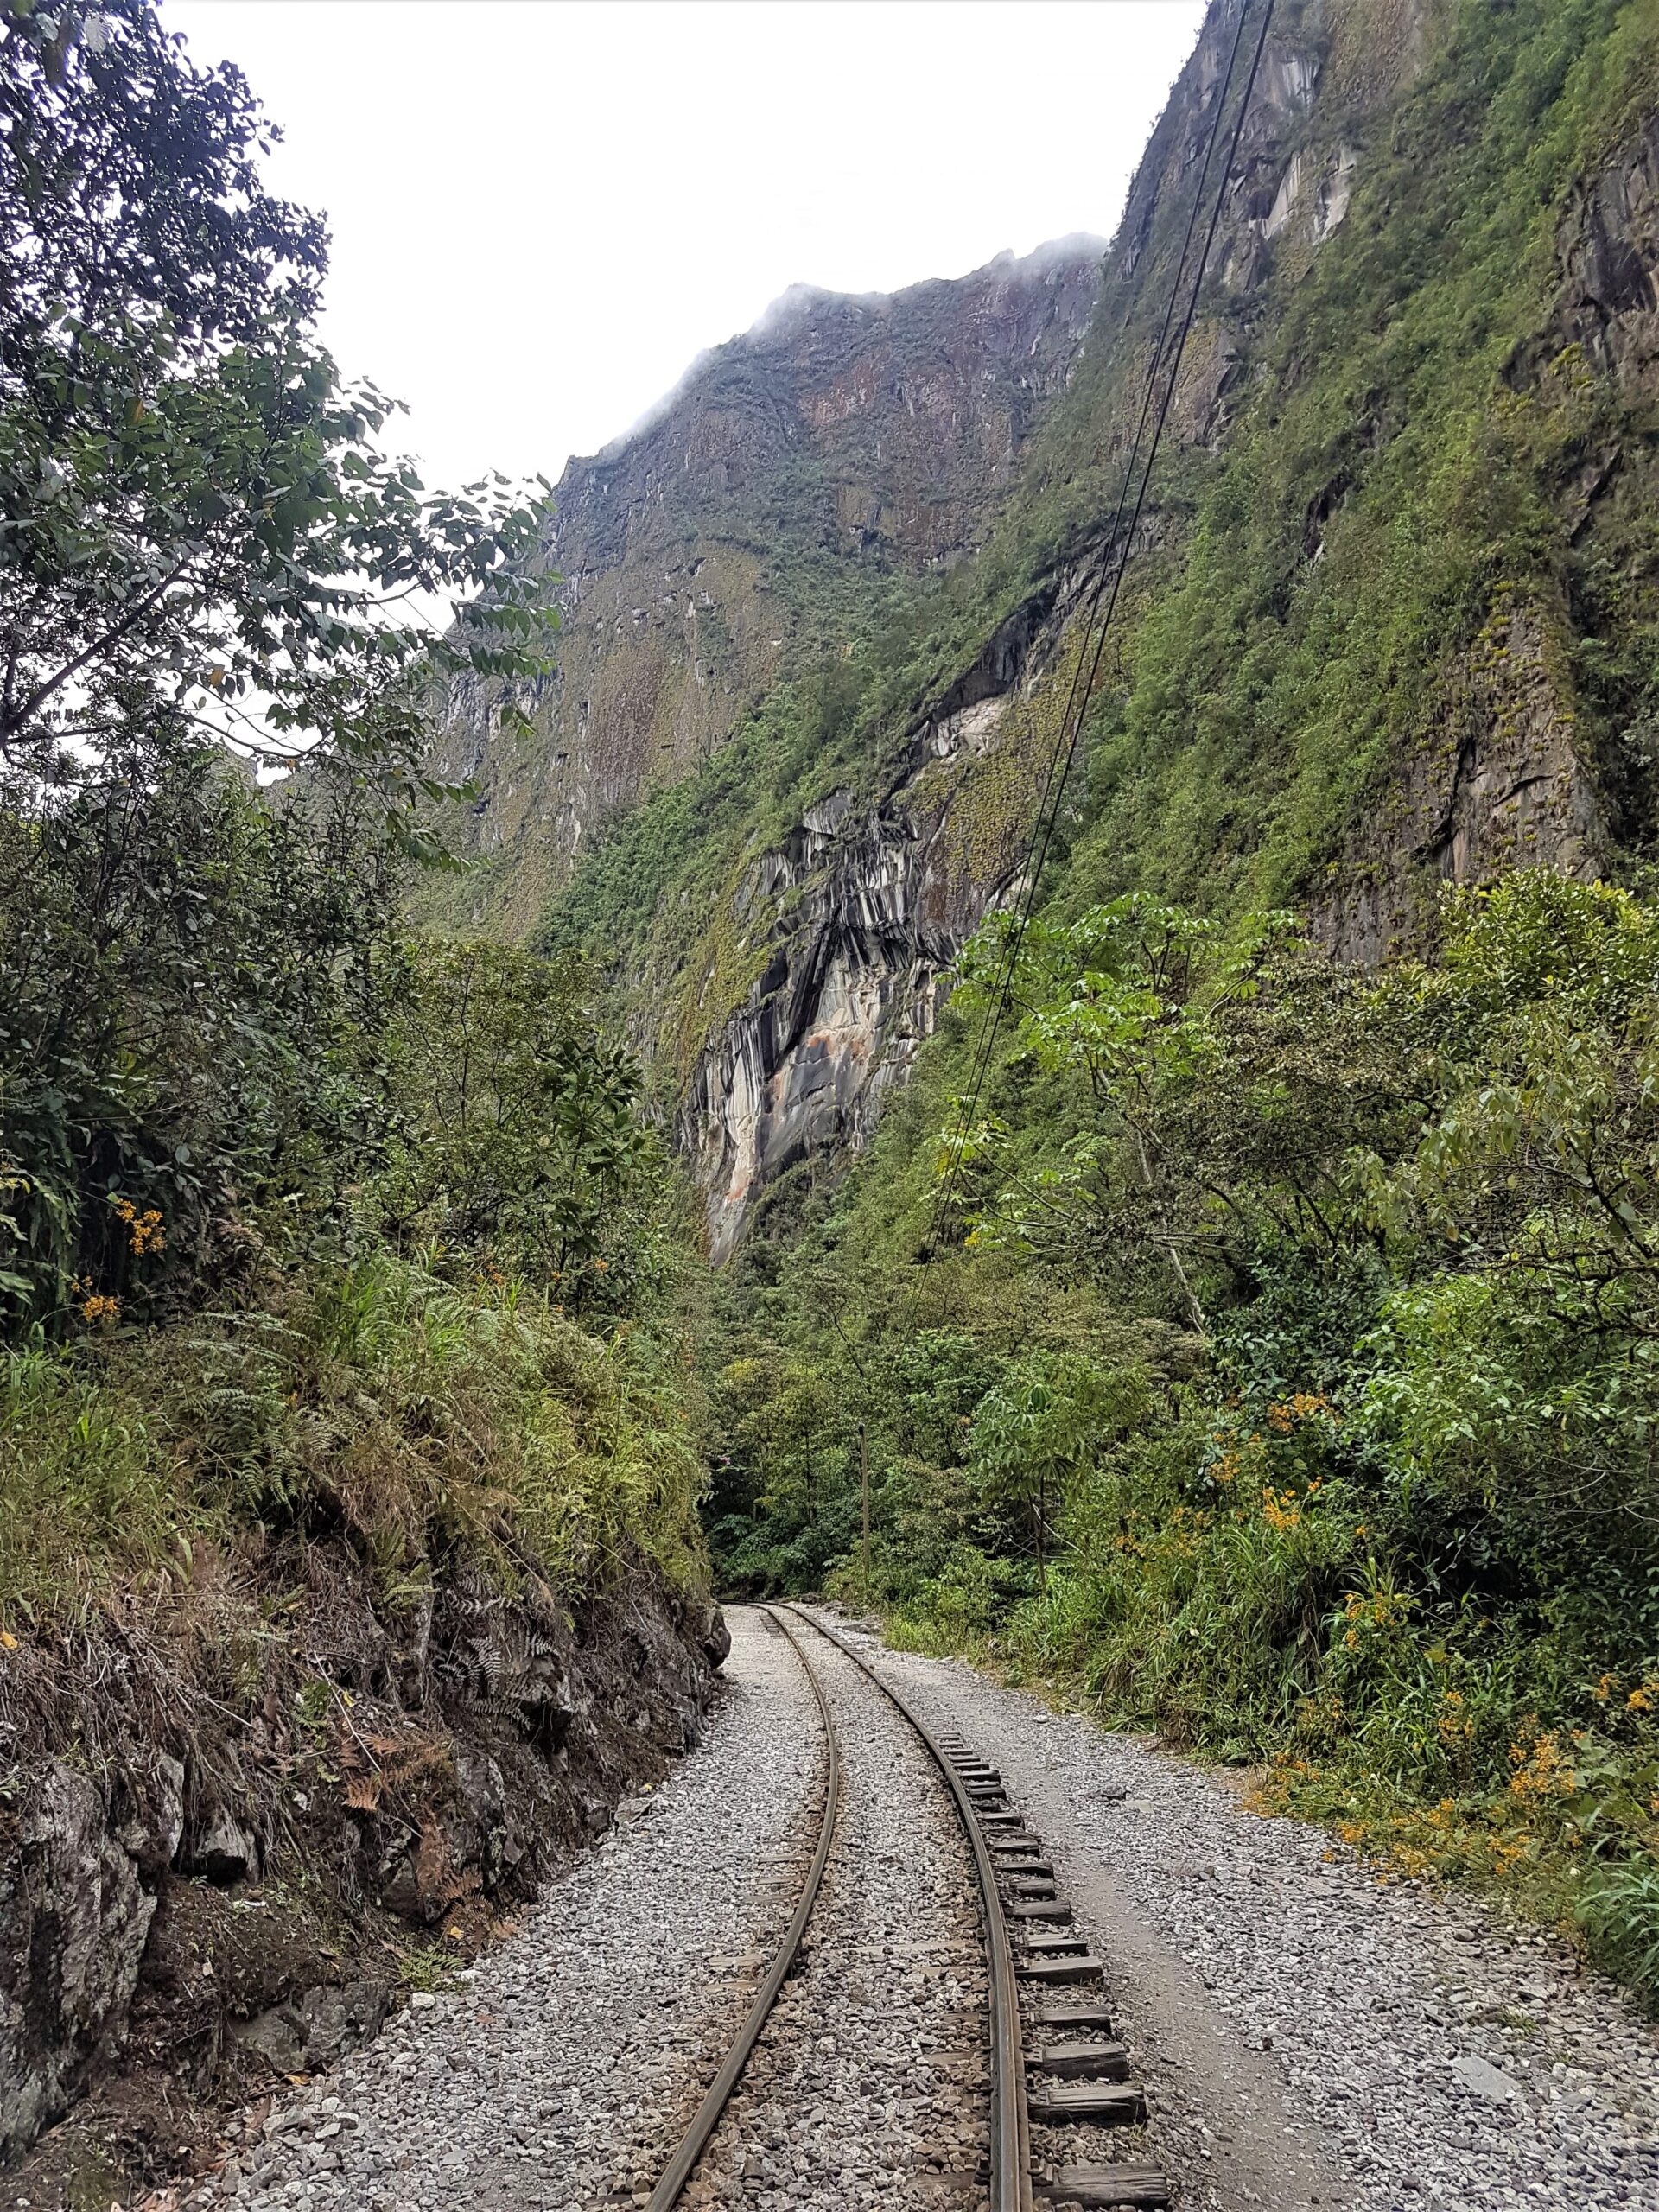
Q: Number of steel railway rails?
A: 2